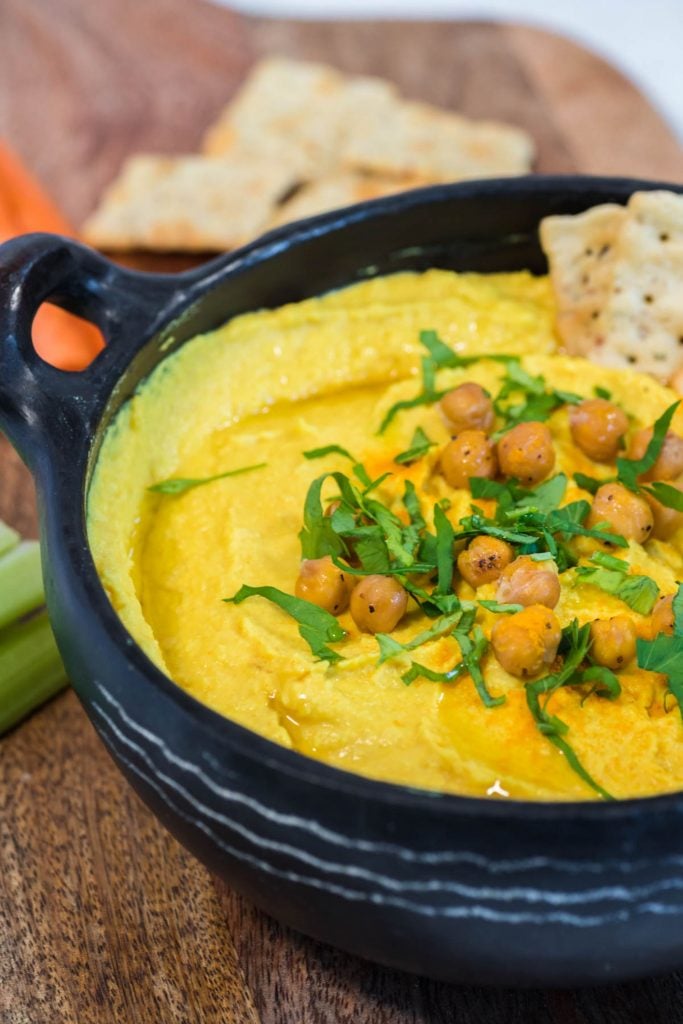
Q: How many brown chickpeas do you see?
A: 14